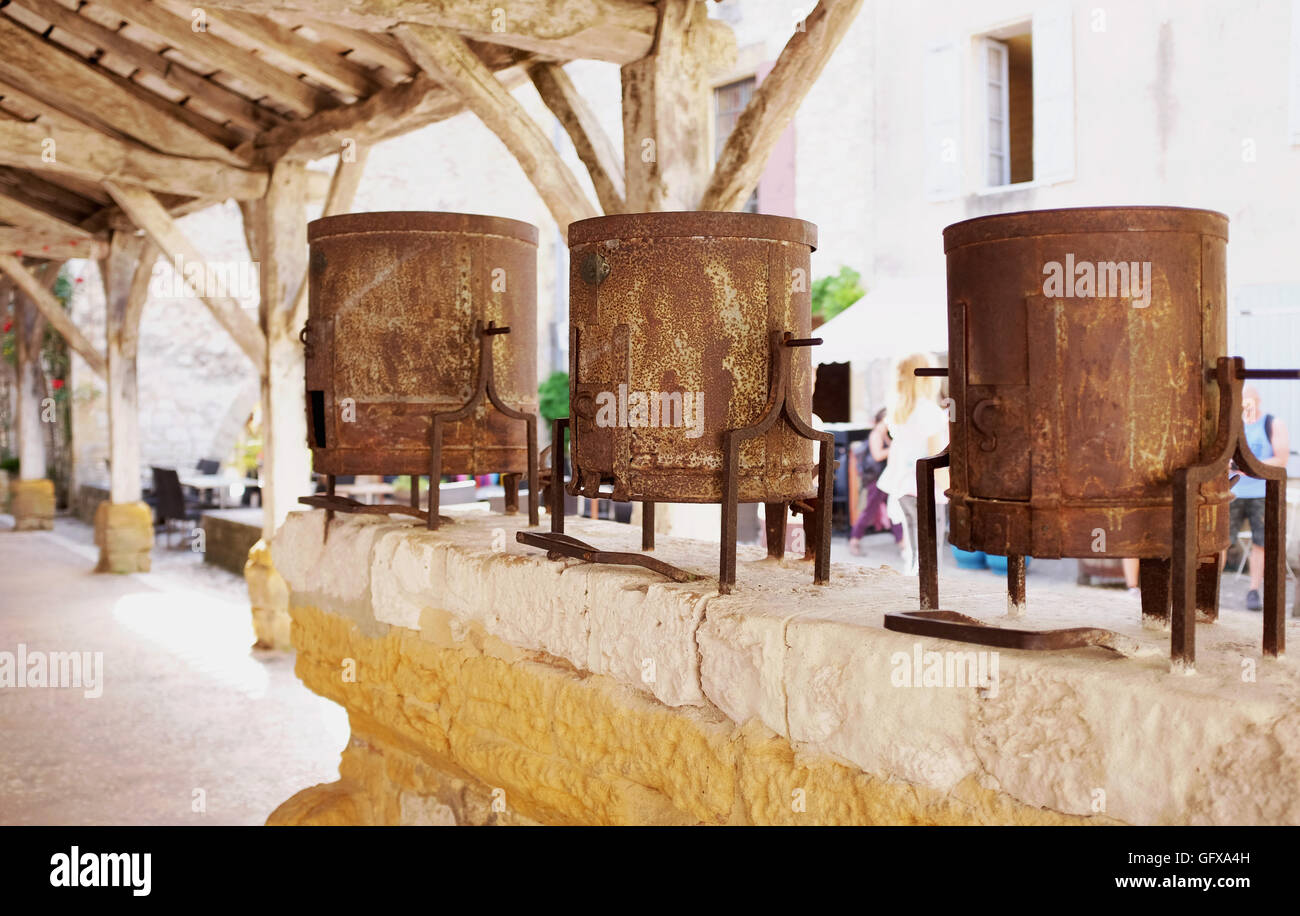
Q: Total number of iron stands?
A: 3